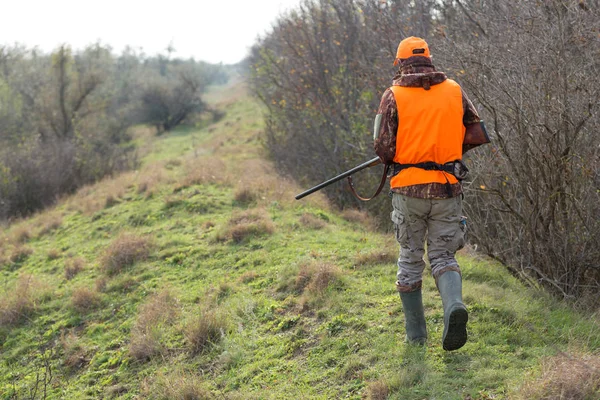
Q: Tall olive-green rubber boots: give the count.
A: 2